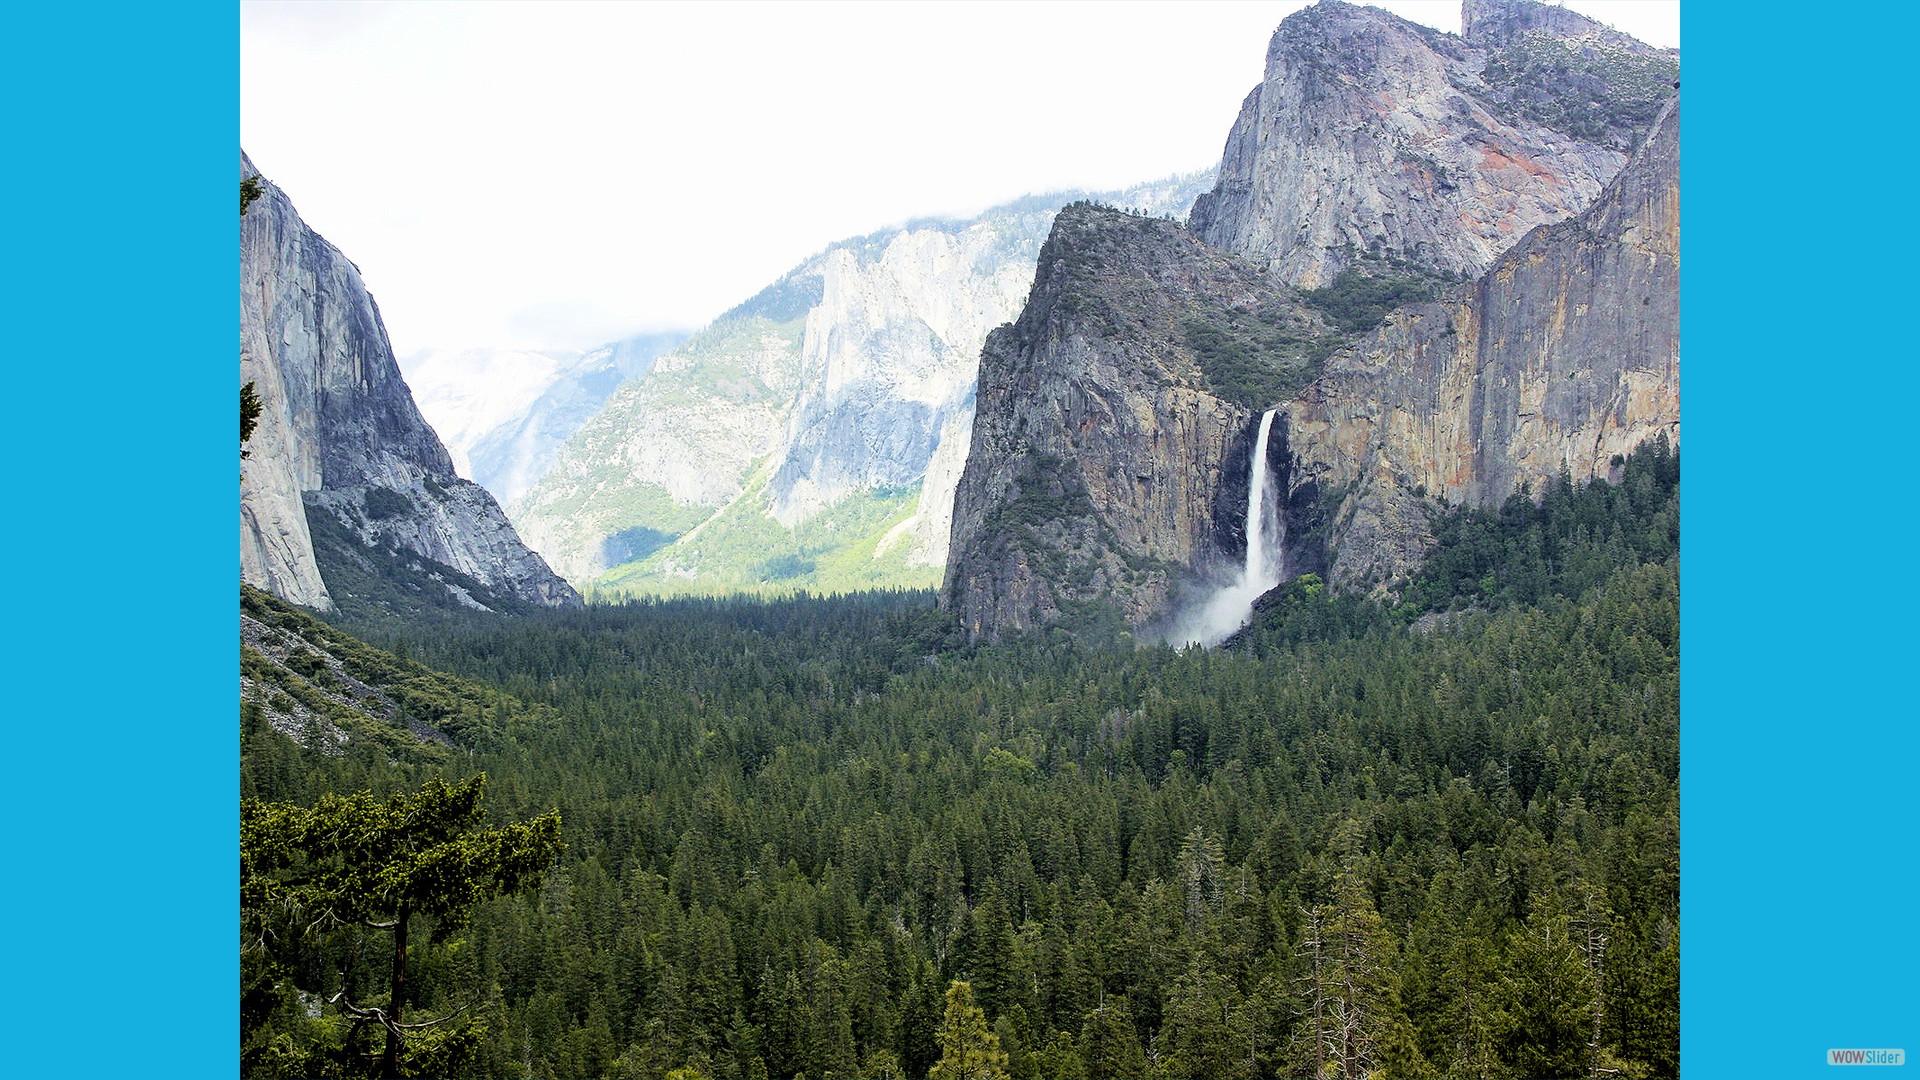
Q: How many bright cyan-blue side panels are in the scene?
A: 2